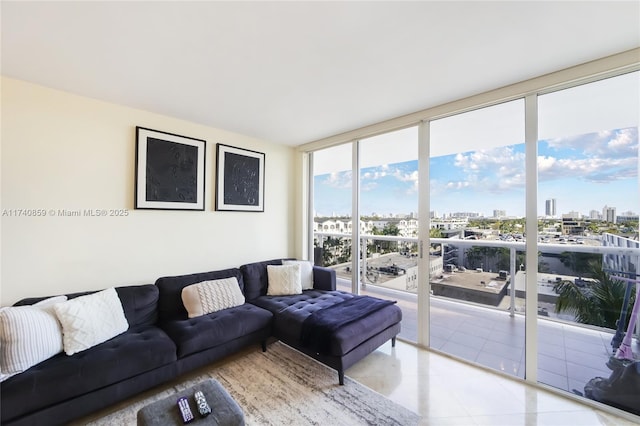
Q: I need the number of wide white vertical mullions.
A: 3